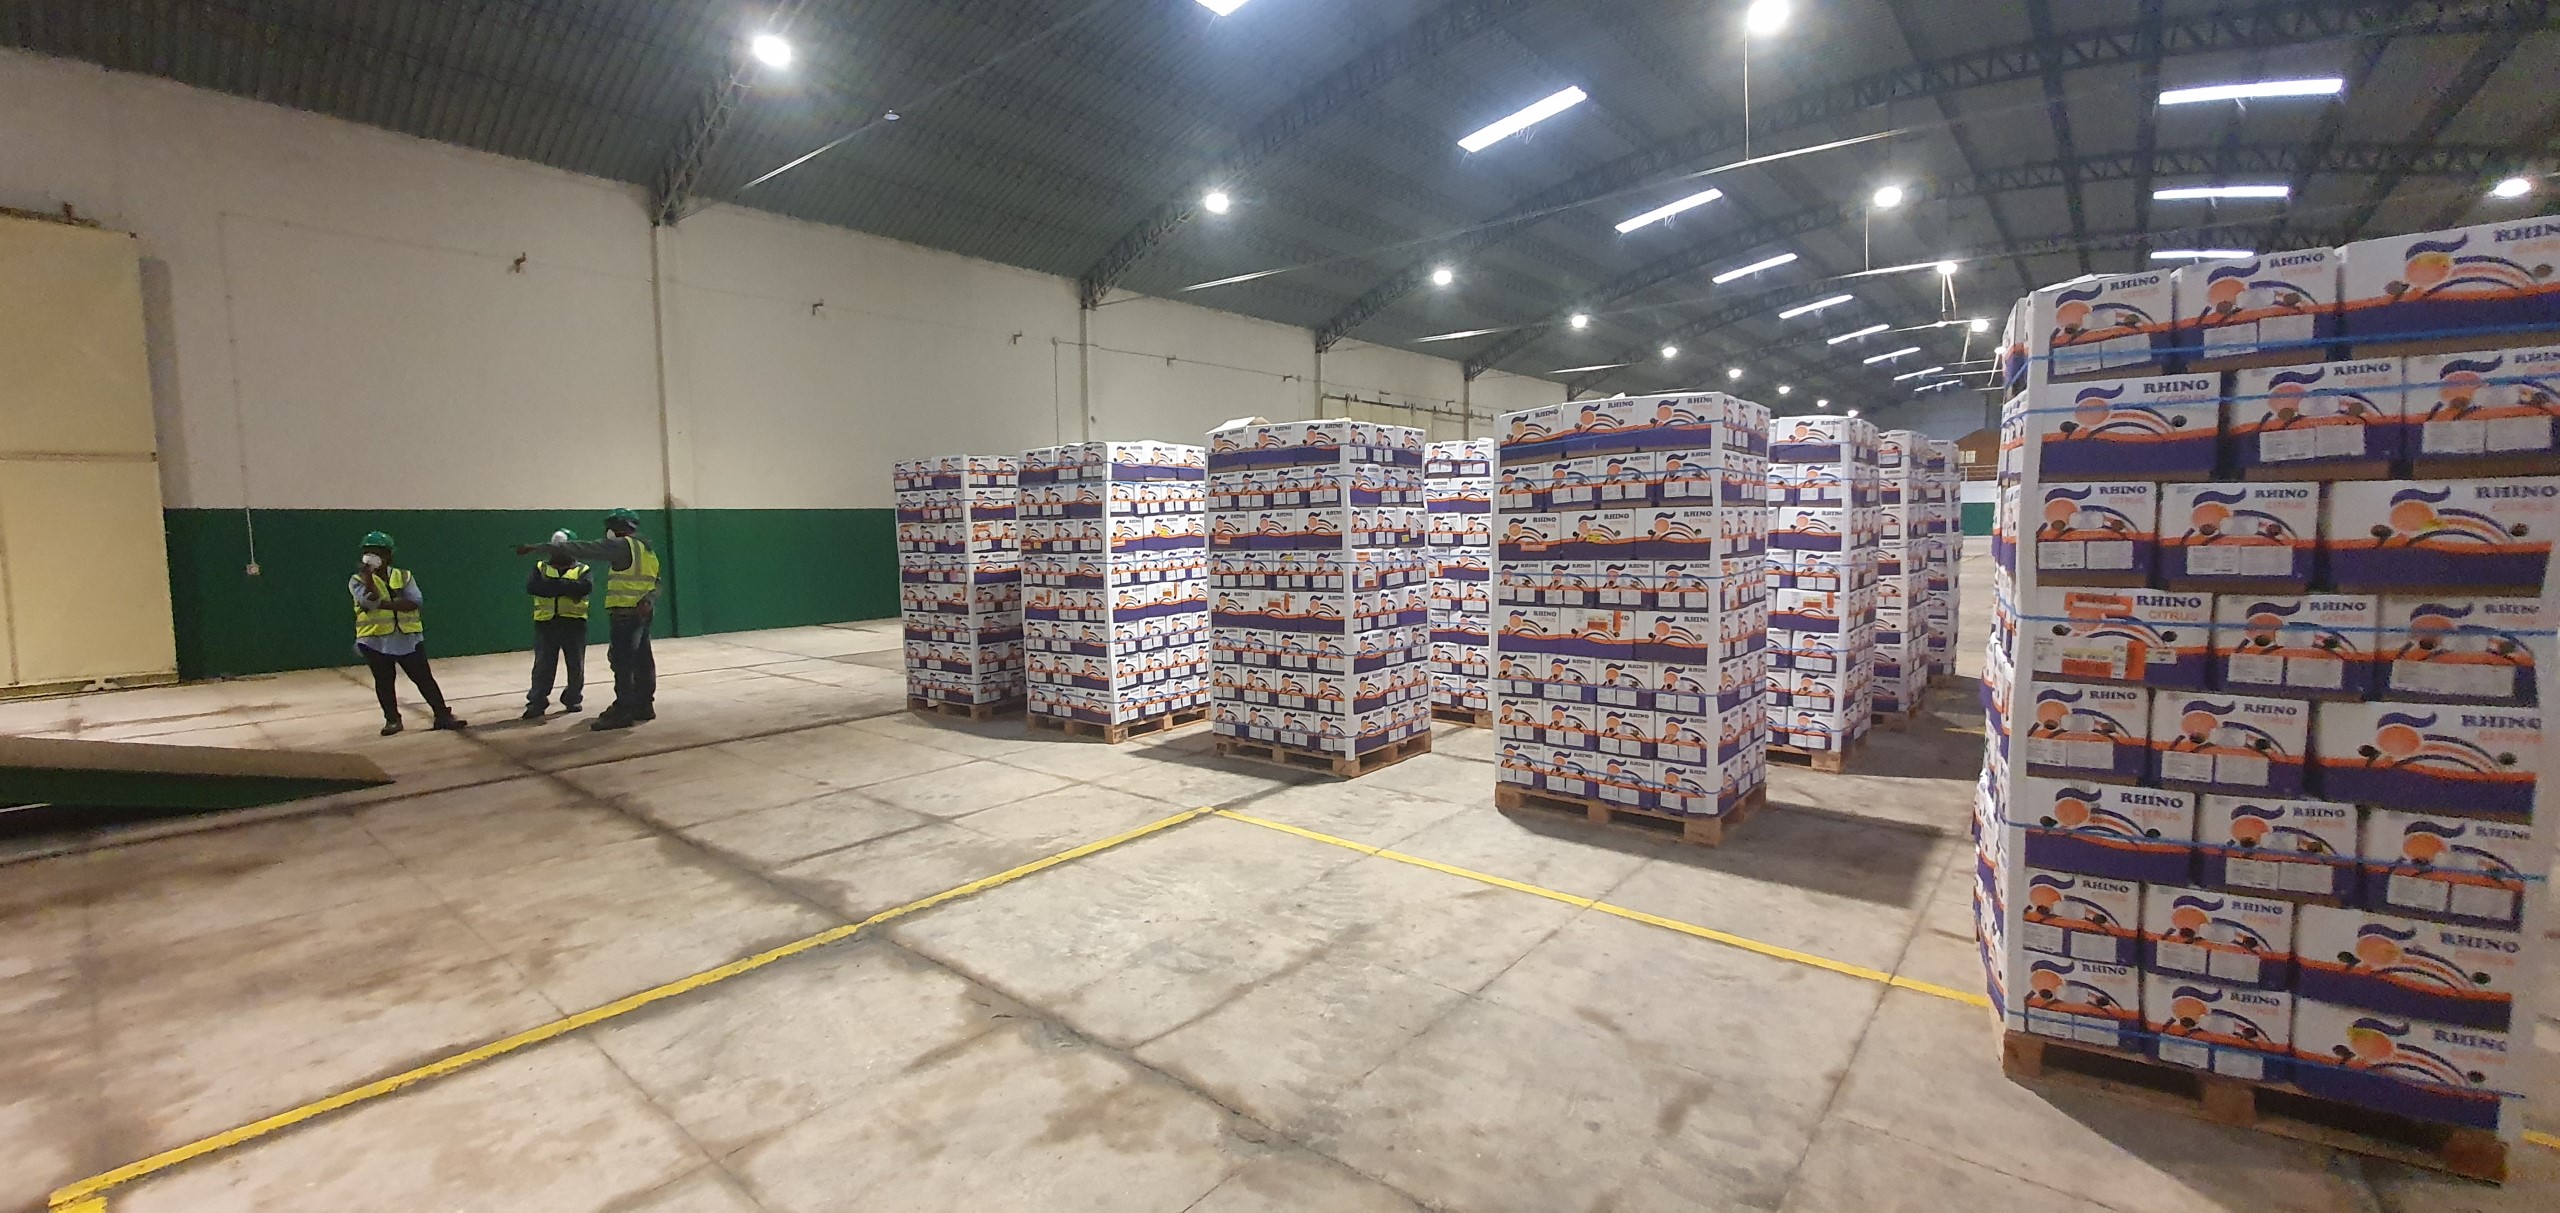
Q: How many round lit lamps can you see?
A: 15